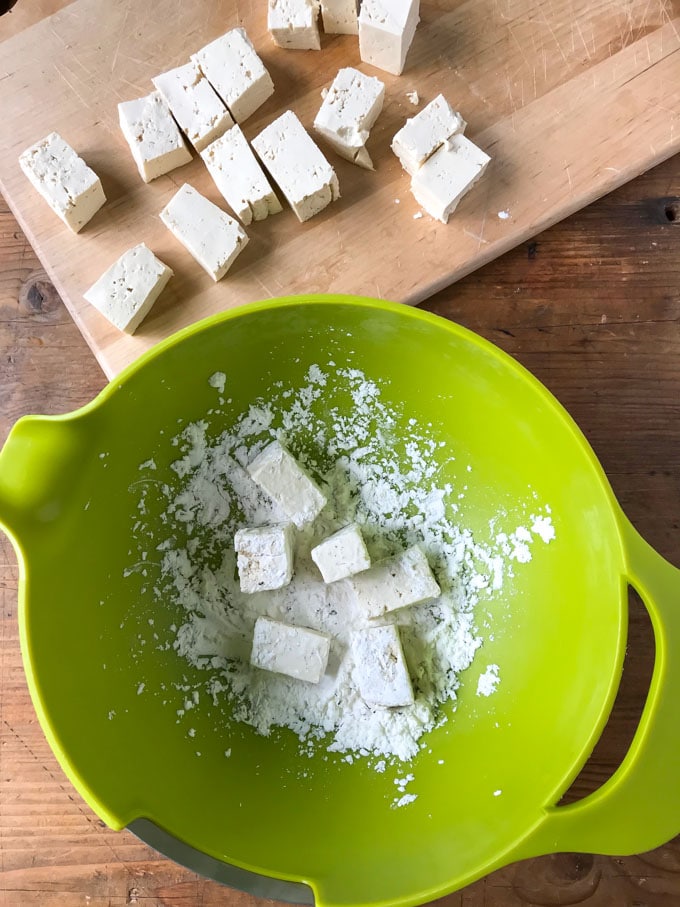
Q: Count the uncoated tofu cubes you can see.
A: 14